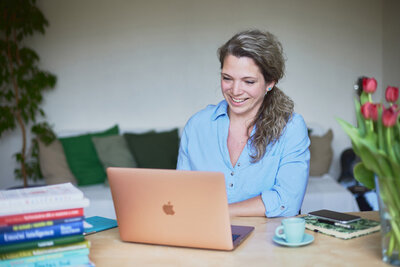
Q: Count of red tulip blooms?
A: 5